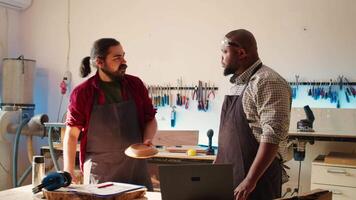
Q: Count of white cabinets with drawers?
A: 1